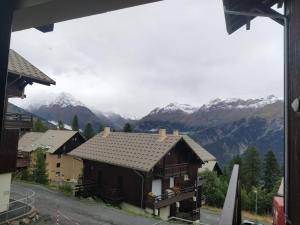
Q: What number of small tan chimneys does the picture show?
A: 3